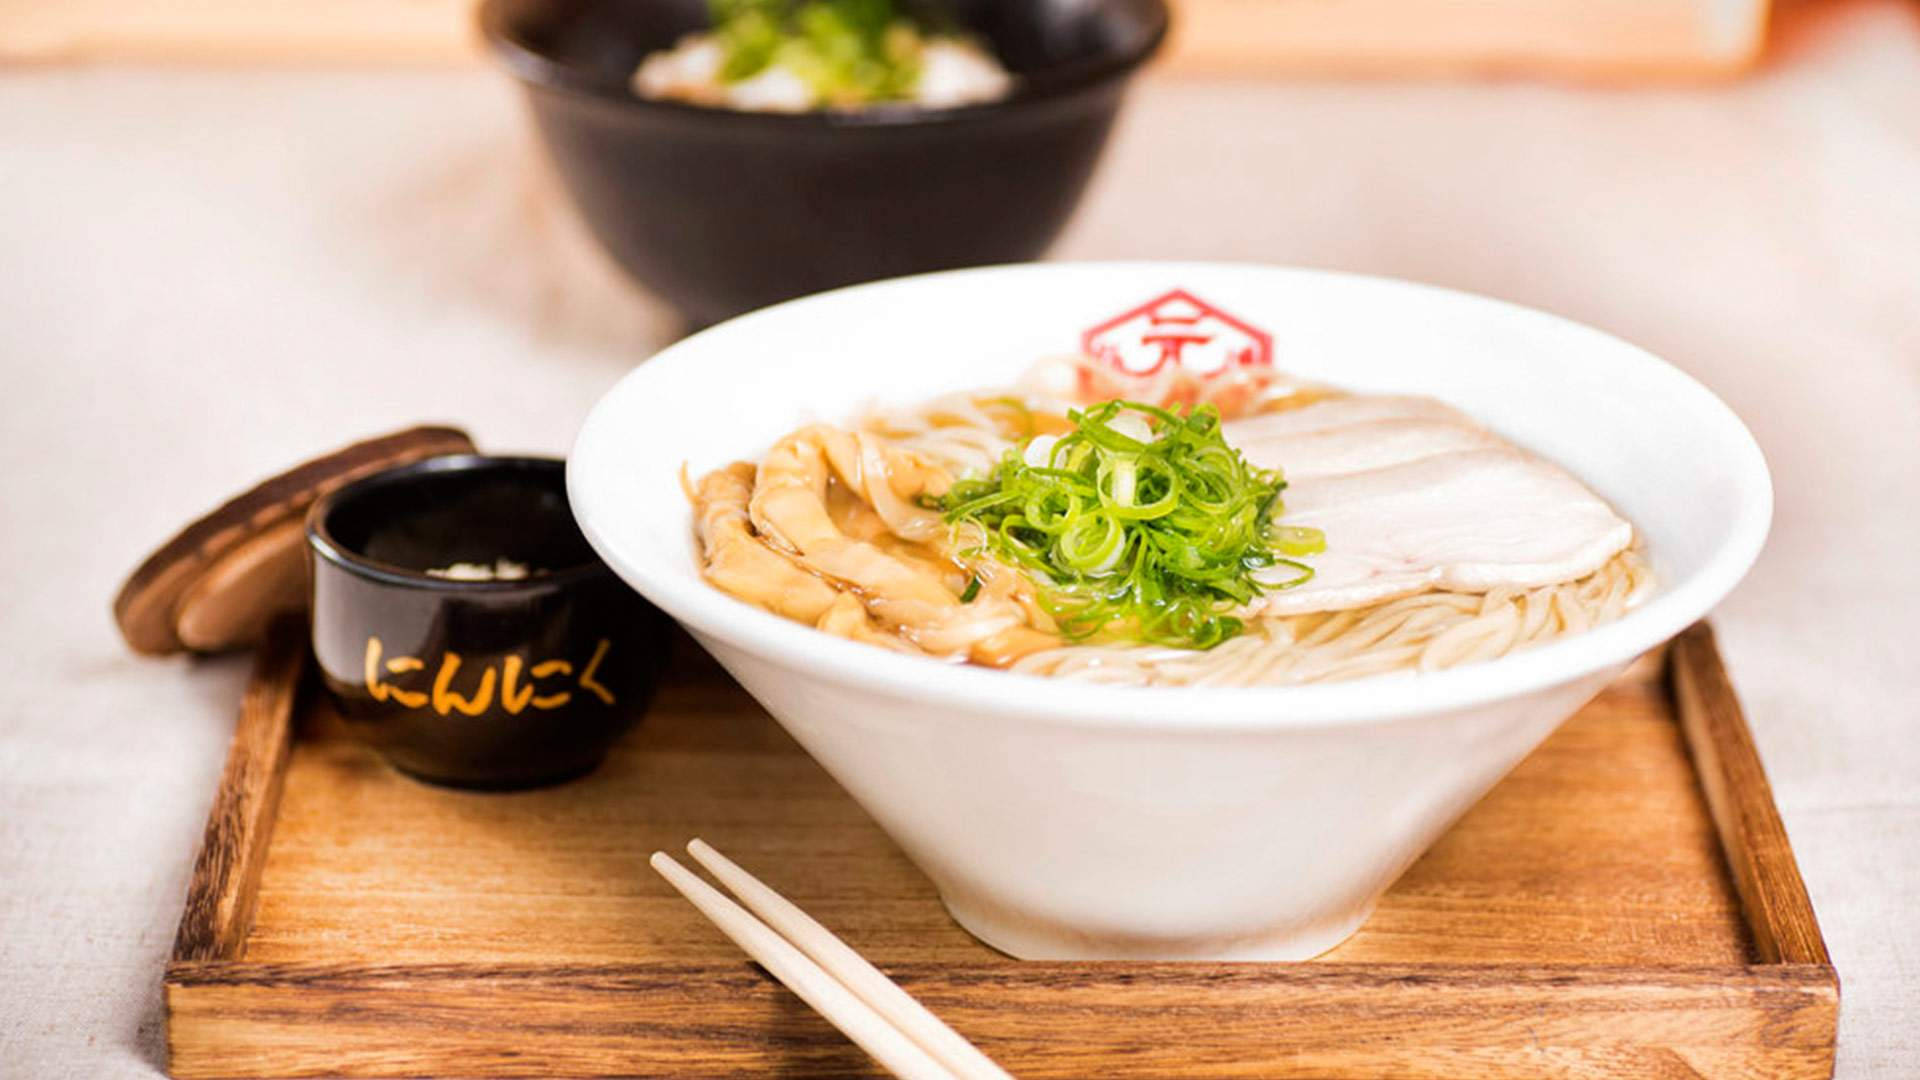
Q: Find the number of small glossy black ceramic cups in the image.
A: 1